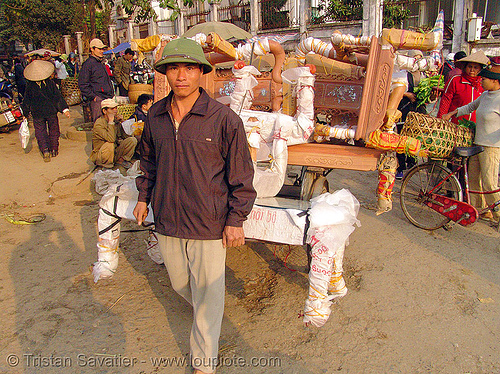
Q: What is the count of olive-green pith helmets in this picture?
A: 1